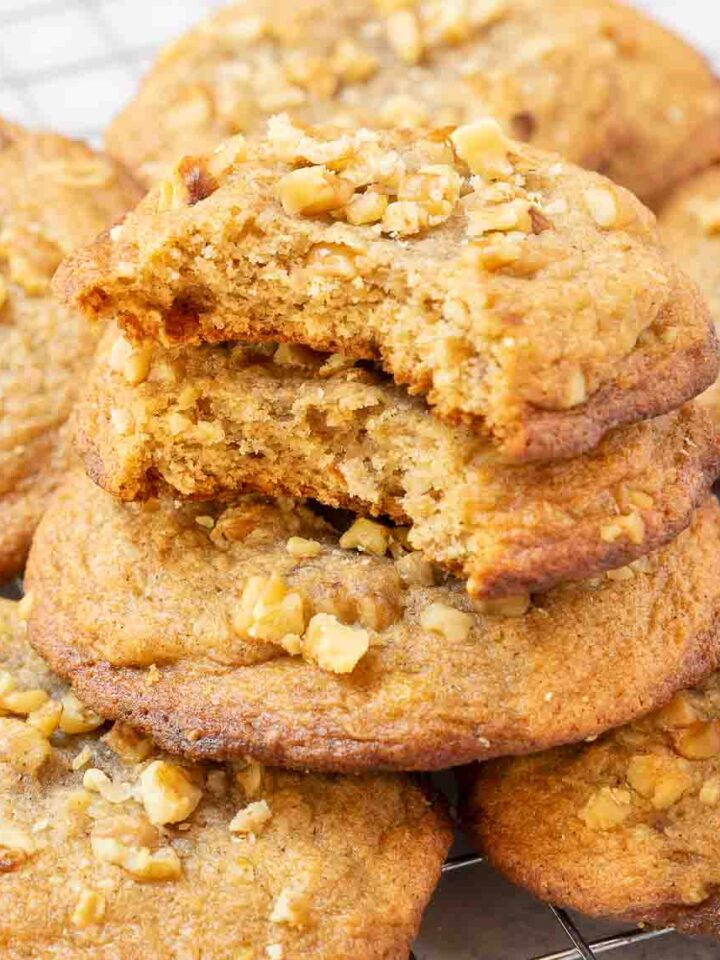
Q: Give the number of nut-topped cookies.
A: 8